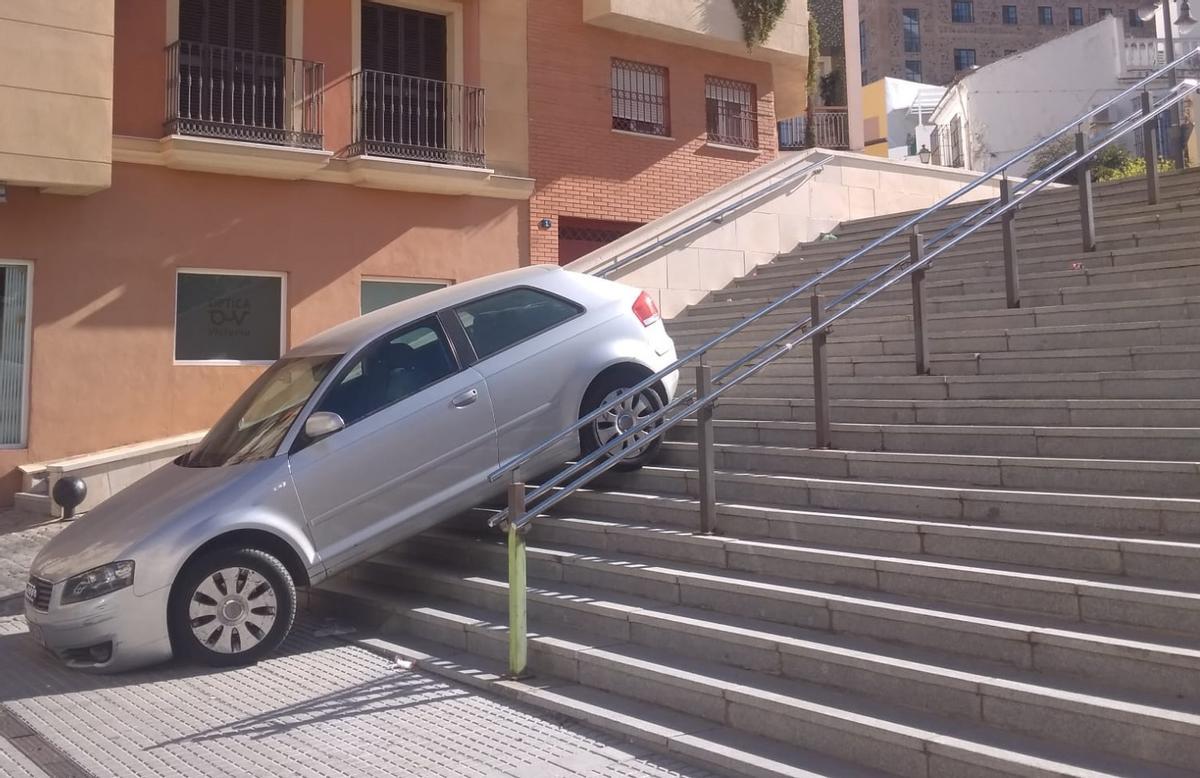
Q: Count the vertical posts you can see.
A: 7